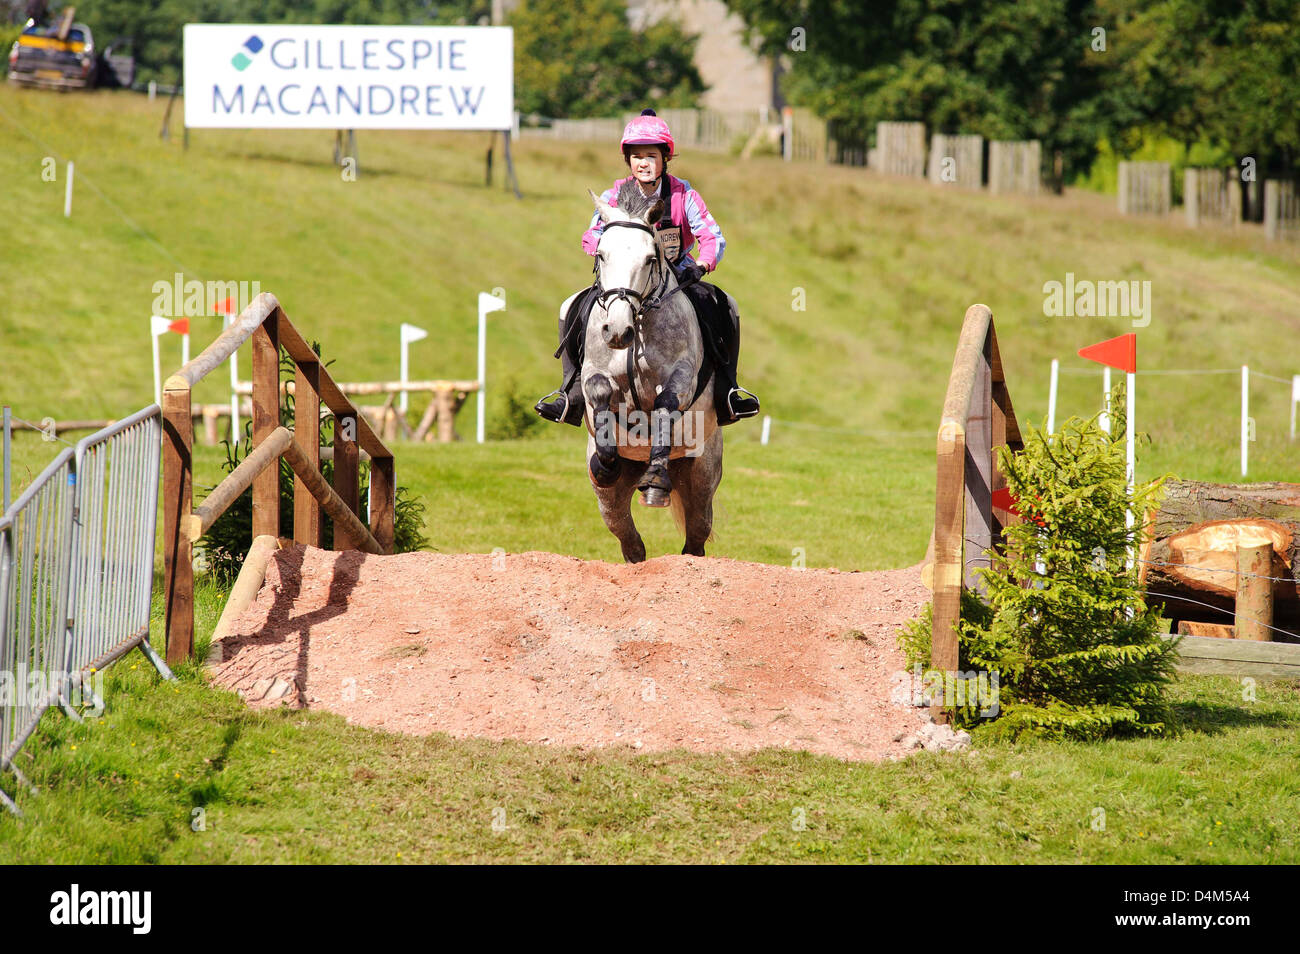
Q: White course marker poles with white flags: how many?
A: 3